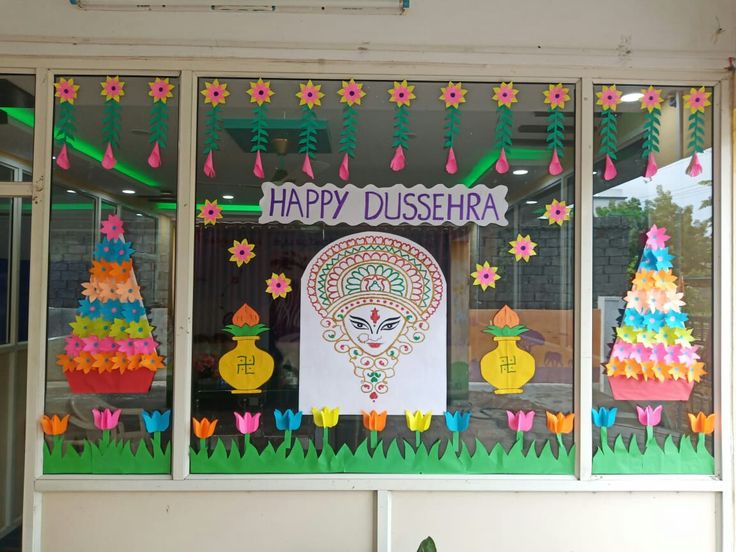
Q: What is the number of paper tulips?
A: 15